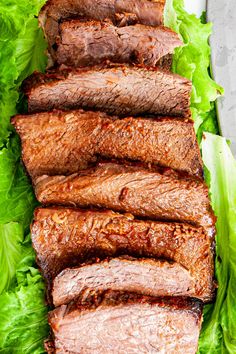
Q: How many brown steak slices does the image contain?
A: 8